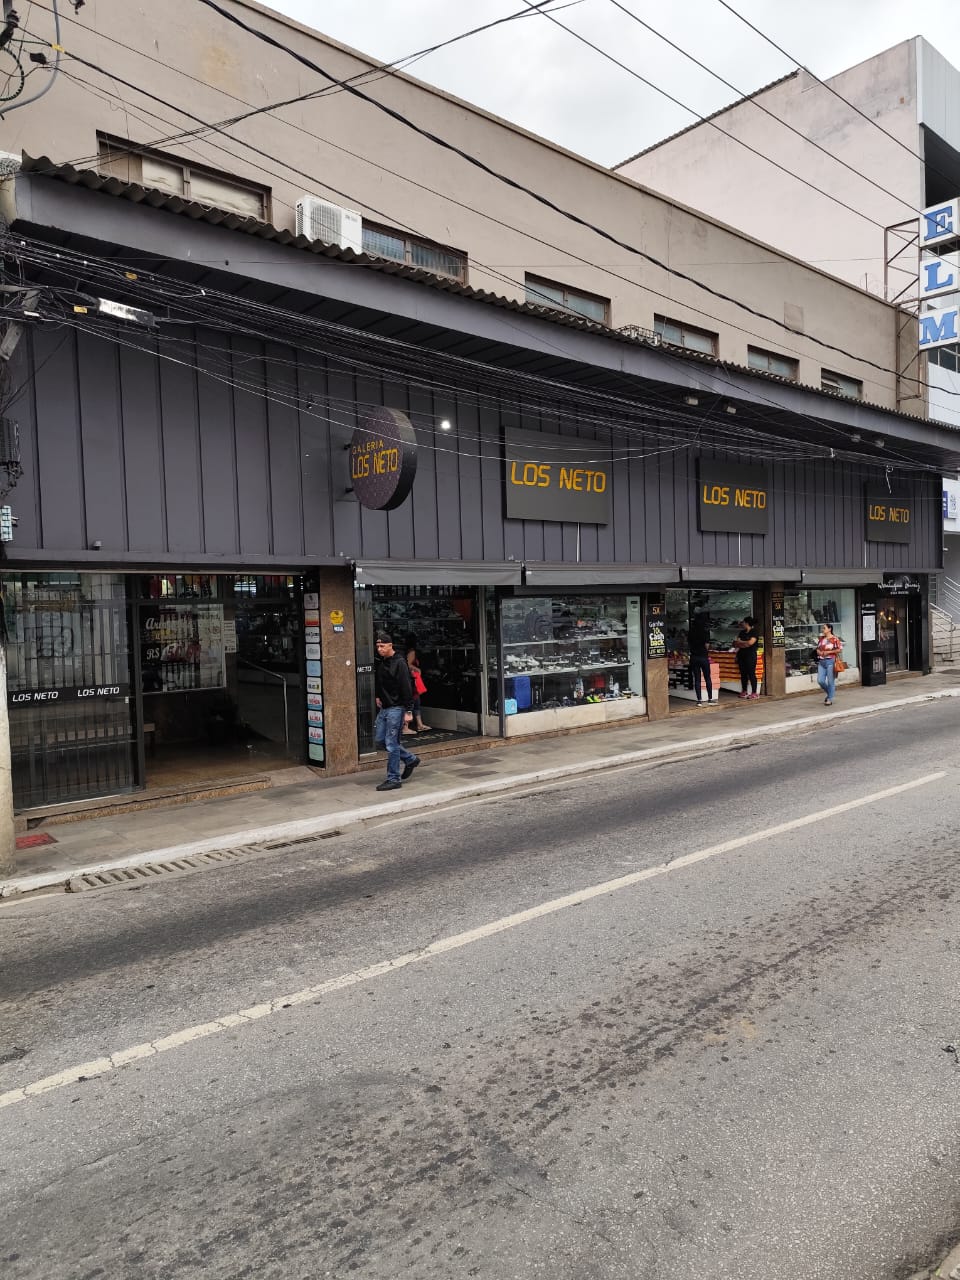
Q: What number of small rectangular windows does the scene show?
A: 6